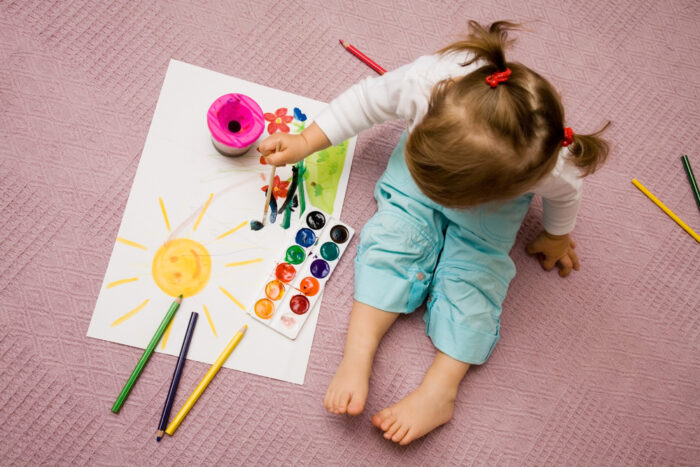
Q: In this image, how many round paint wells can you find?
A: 12